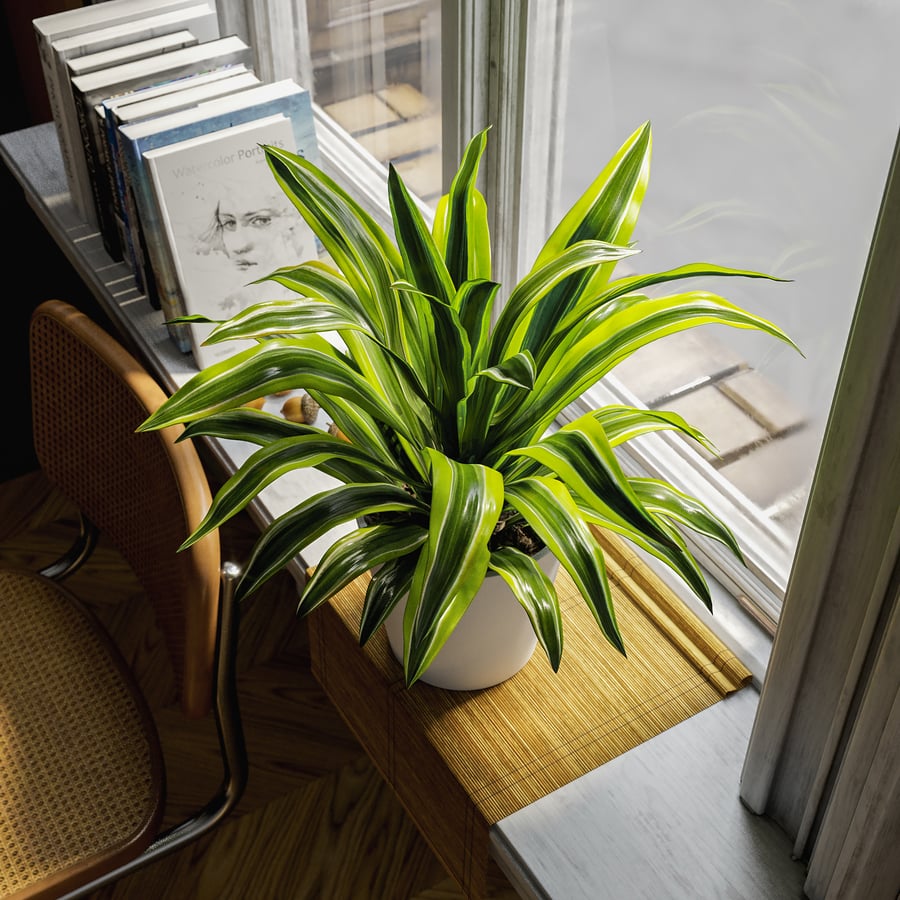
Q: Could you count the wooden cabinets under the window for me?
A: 0